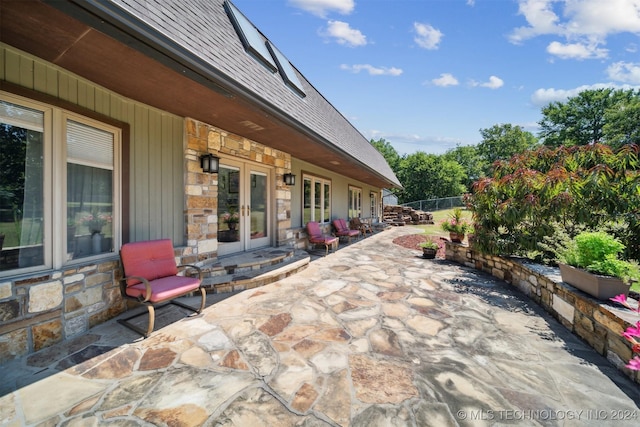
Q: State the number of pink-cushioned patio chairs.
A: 3